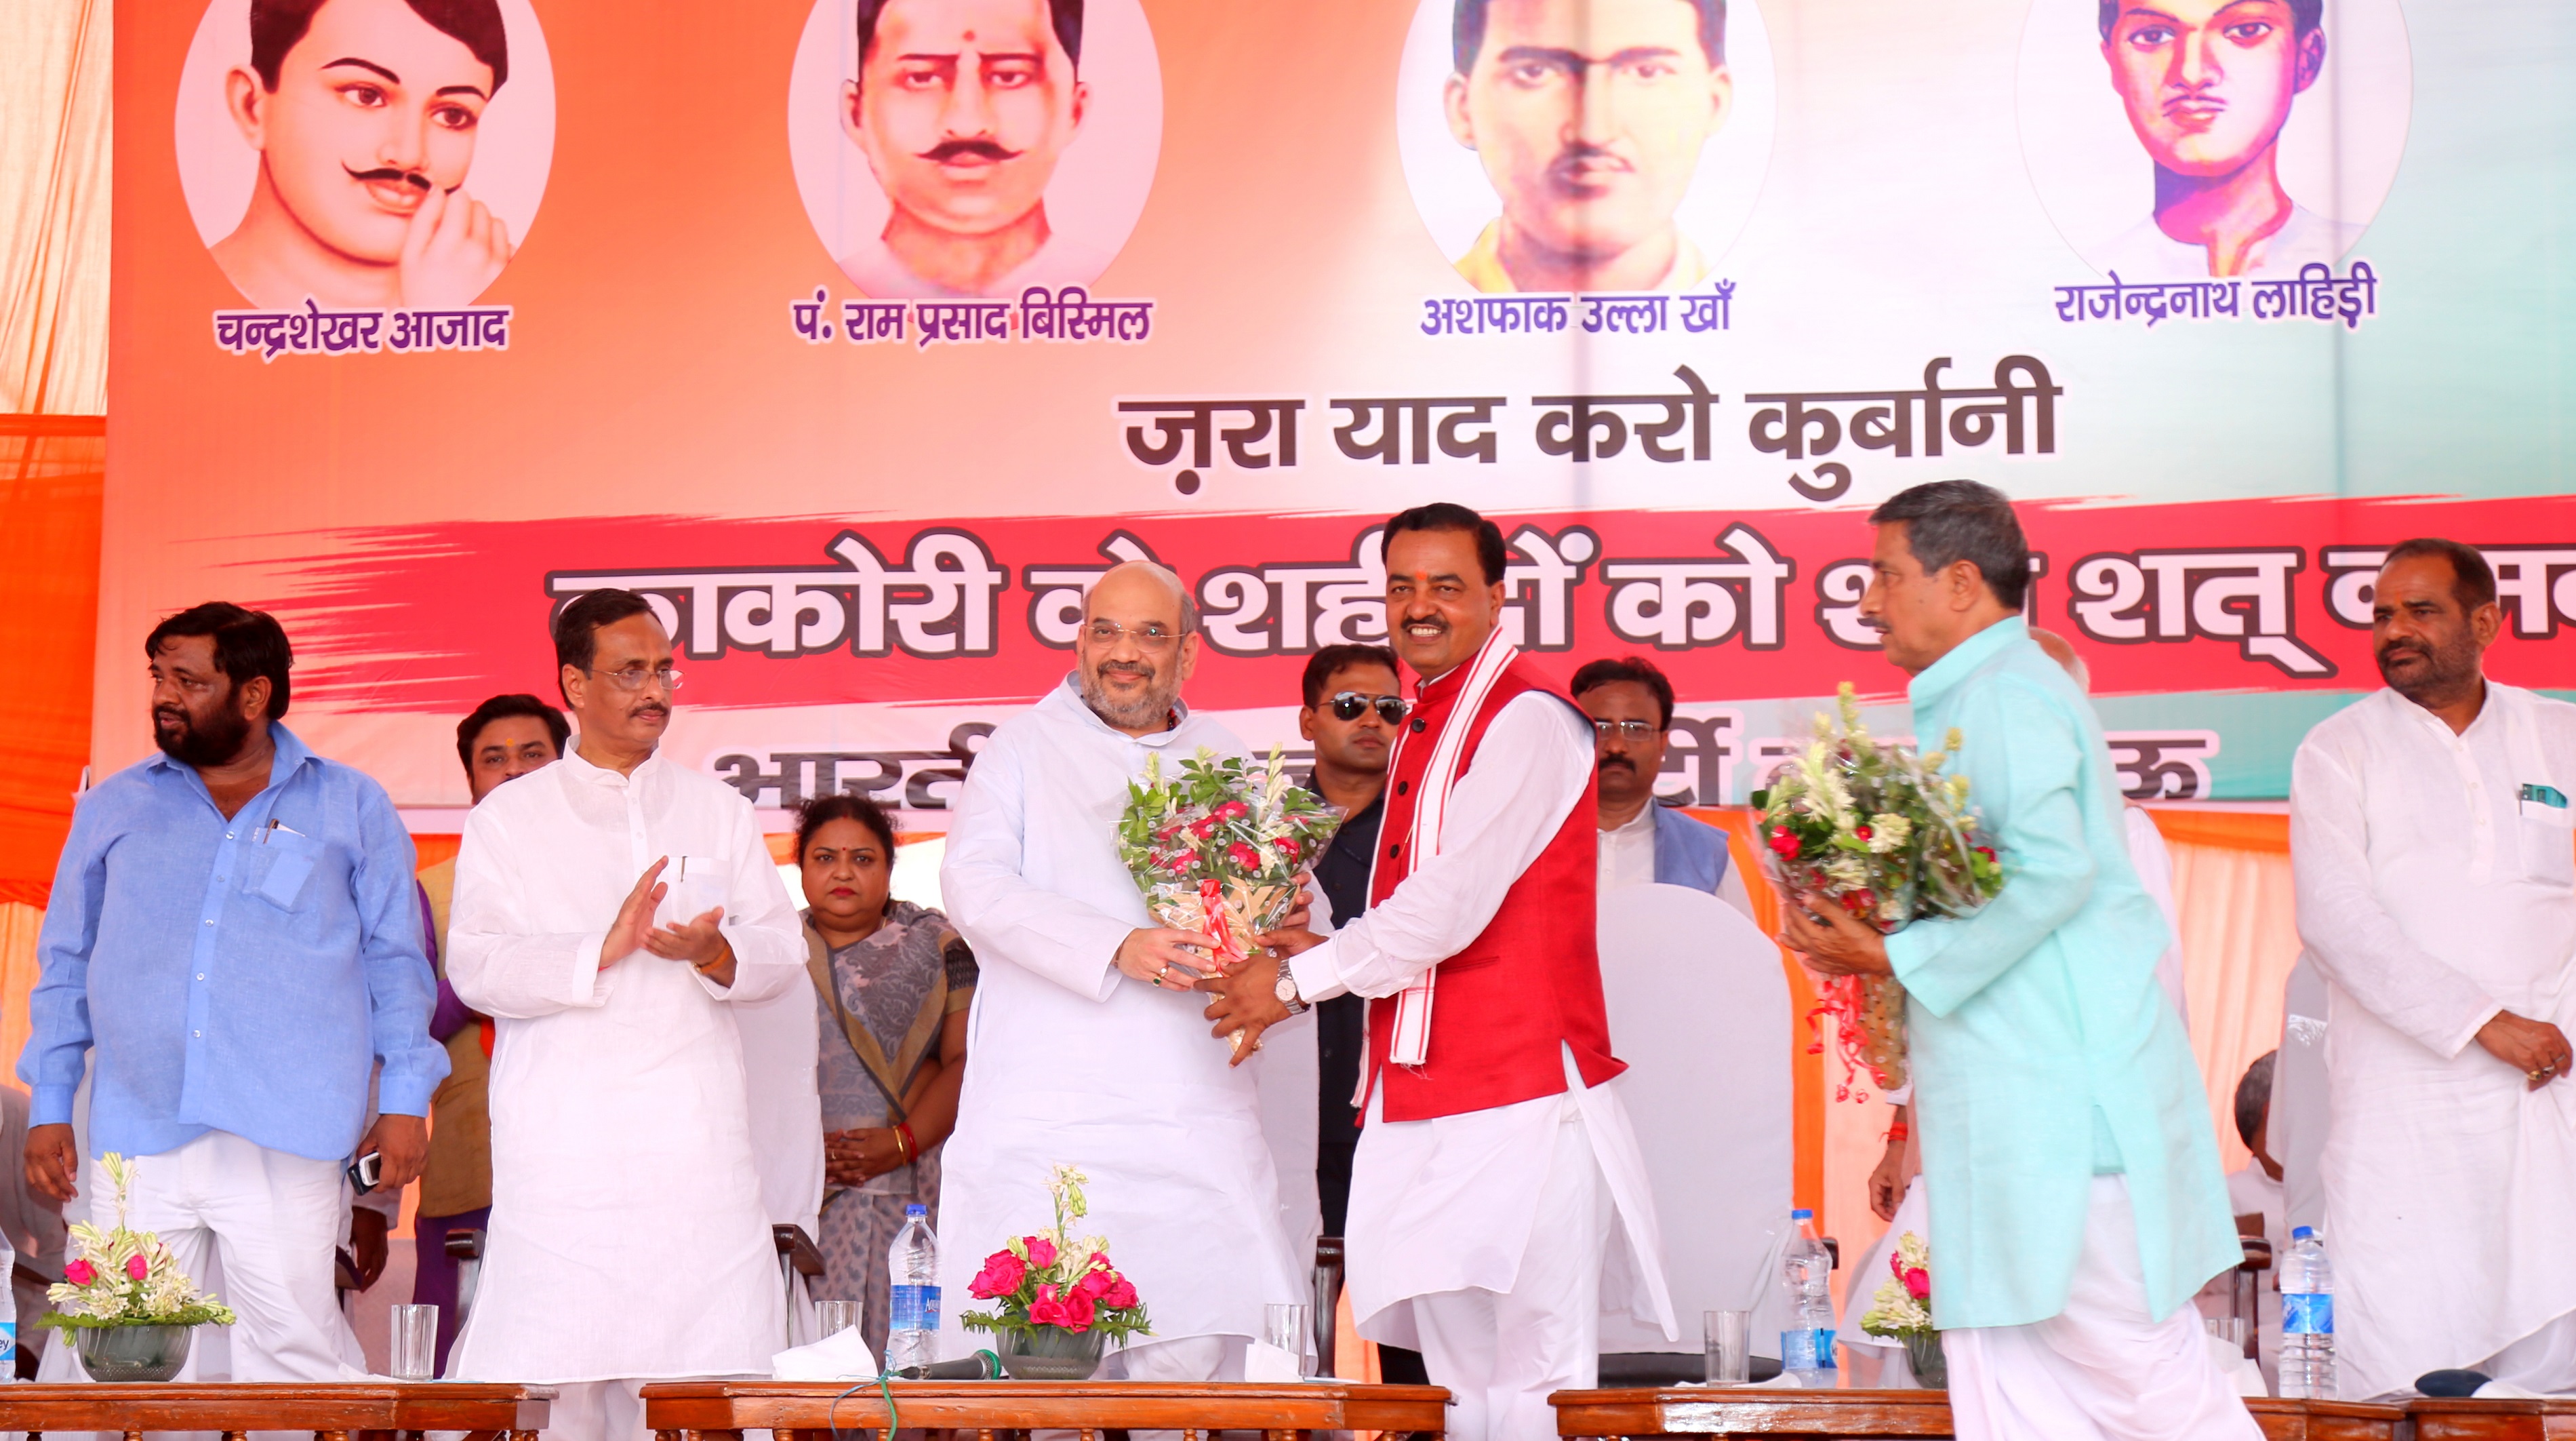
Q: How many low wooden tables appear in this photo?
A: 4